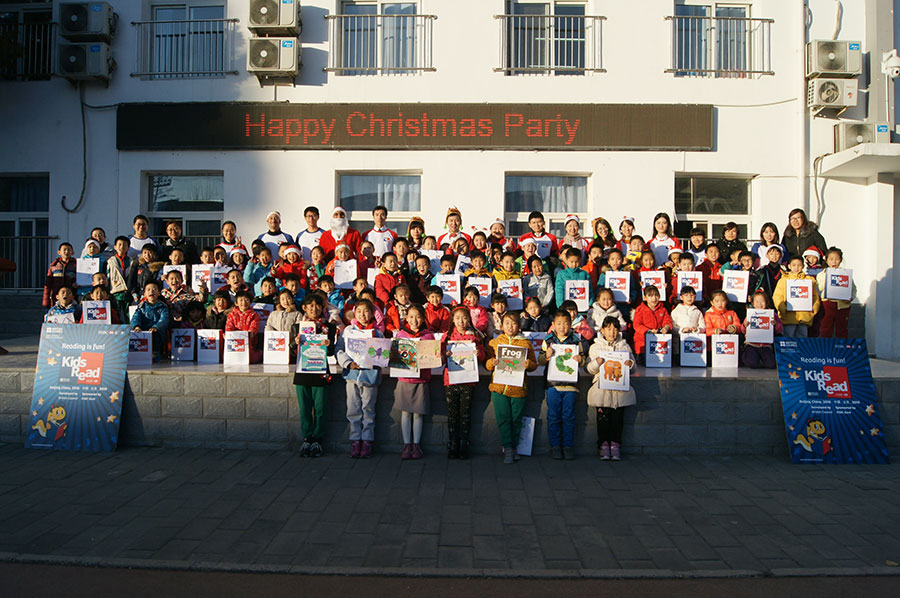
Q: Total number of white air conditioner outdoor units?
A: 7